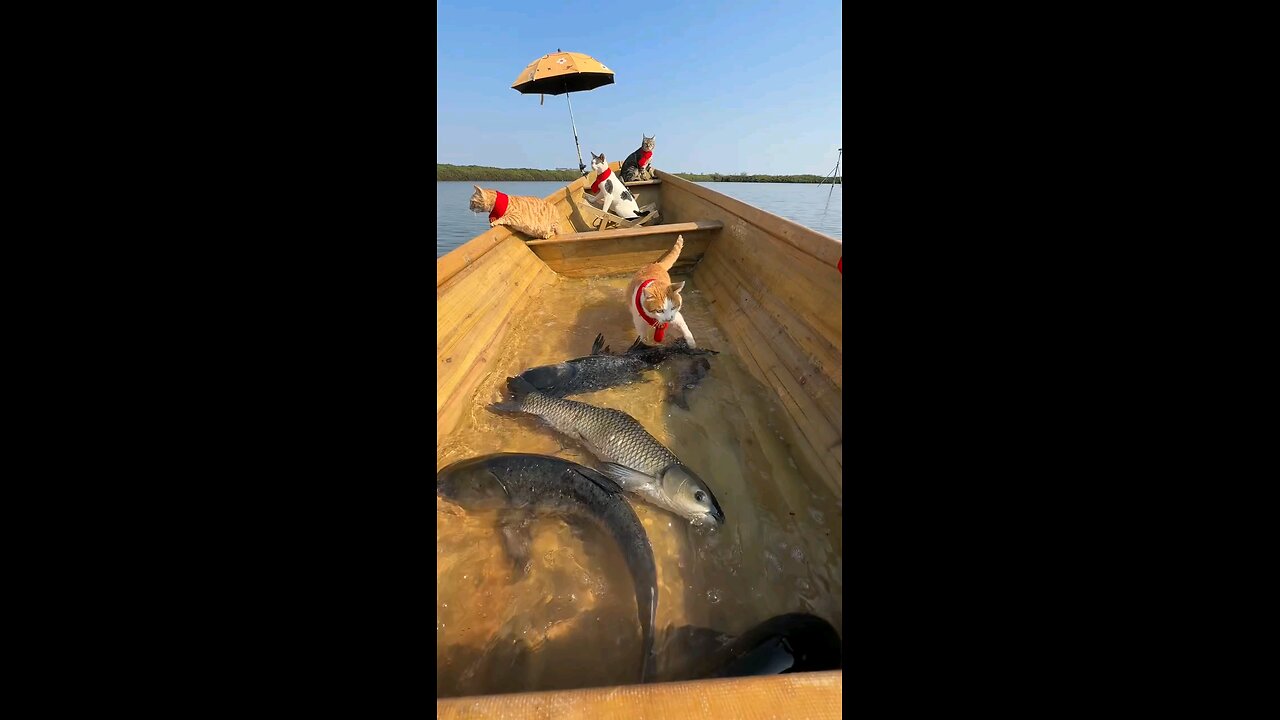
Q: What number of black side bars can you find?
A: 2